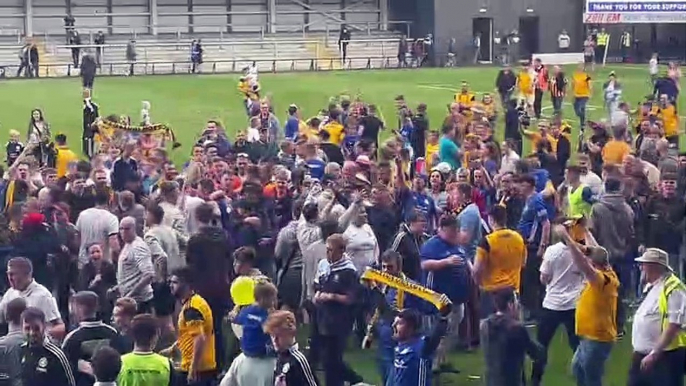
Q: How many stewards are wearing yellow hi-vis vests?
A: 5